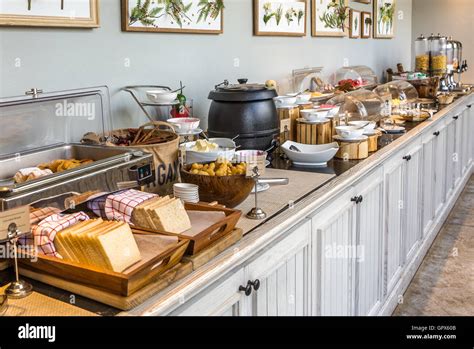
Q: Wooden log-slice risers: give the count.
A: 6